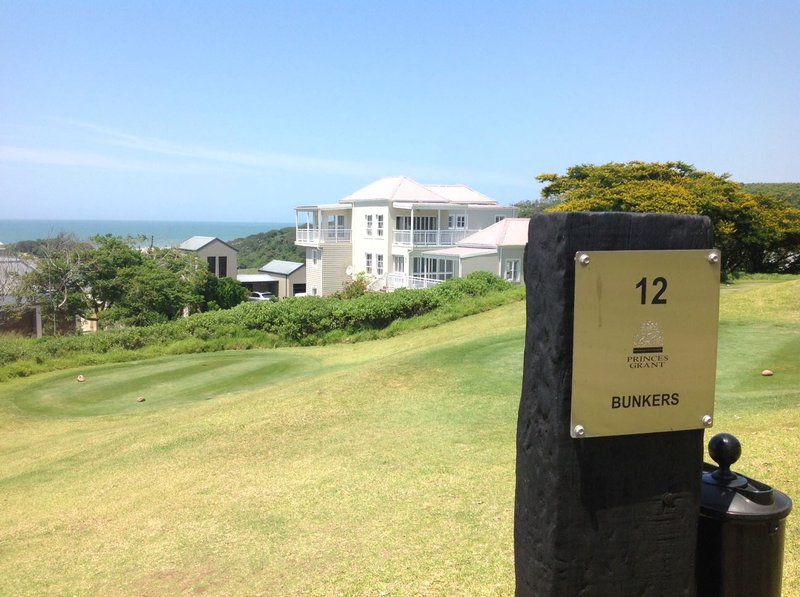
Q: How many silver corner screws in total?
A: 4